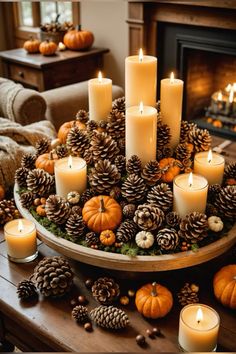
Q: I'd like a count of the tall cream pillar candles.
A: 4